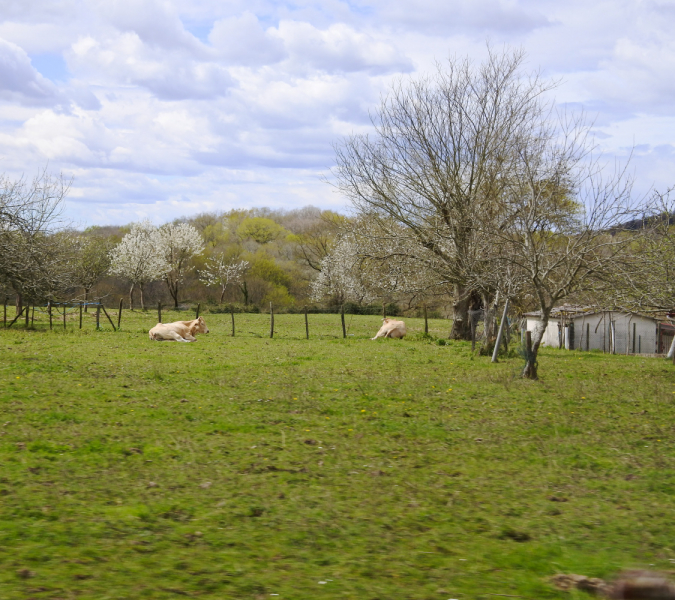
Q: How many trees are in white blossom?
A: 4